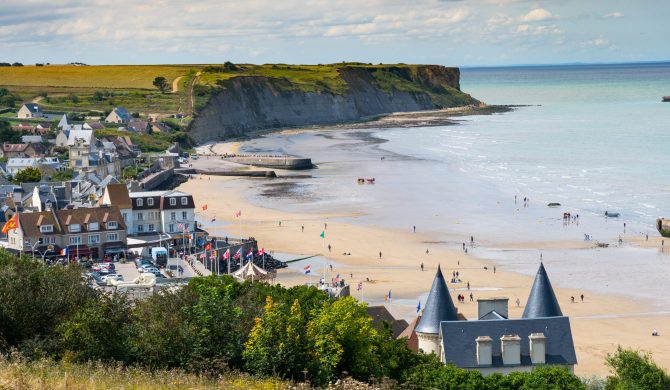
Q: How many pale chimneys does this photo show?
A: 3